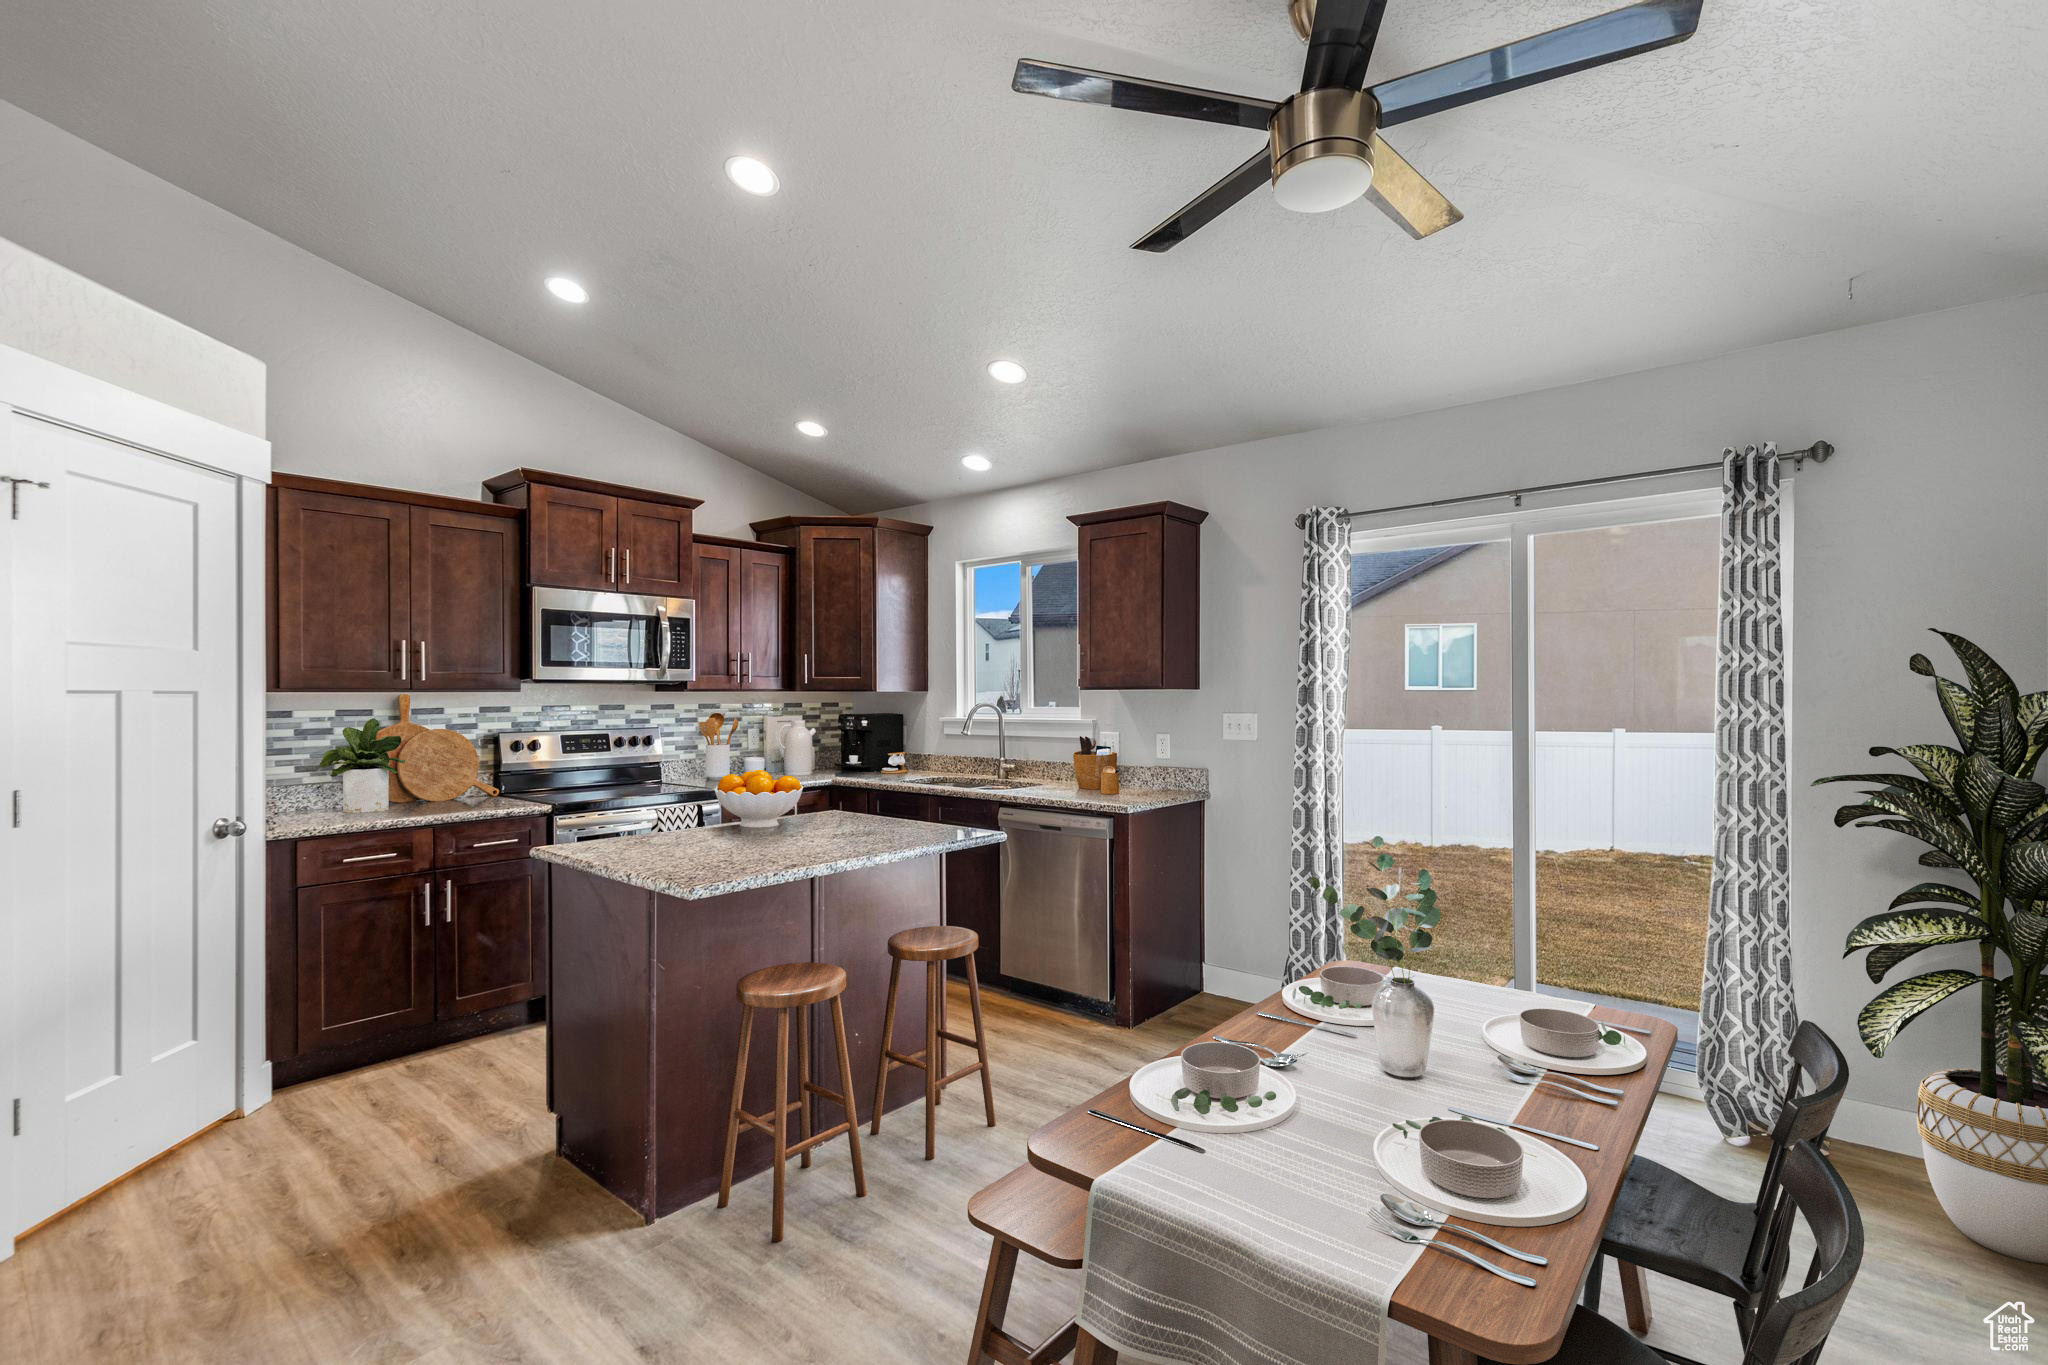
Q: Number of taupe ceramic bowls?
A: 4